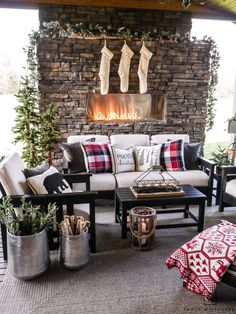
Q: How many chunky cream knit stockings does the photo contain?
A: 3